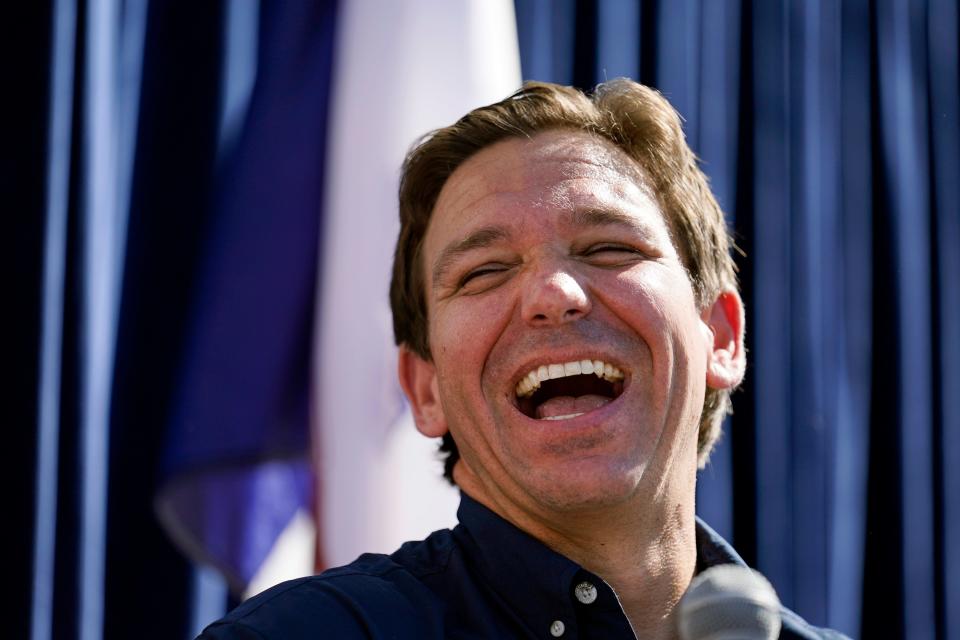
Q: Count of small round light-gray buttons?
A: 2